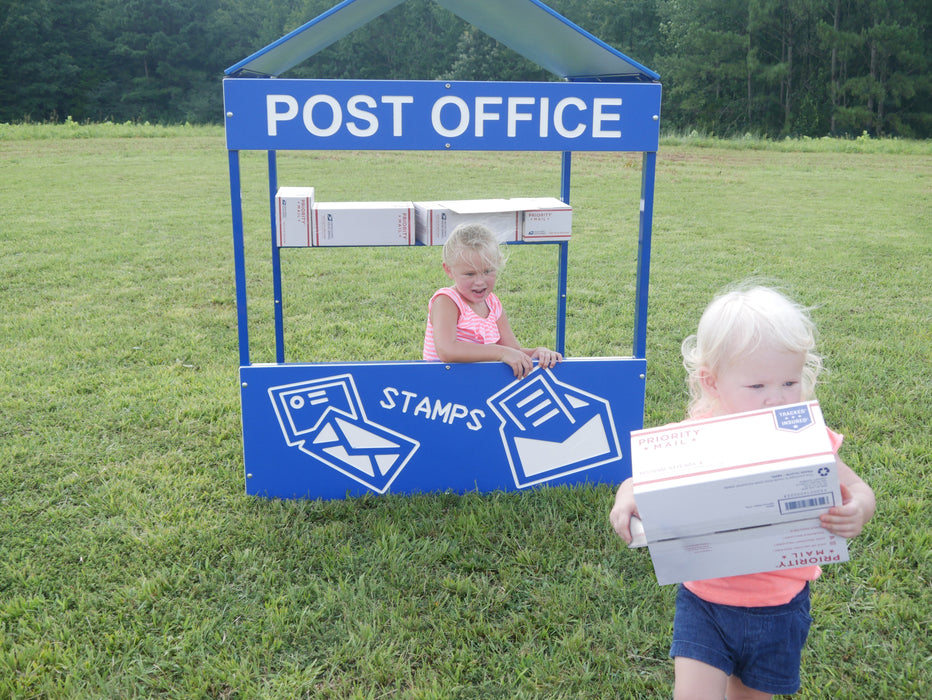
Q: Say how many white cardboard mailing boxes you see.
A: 5